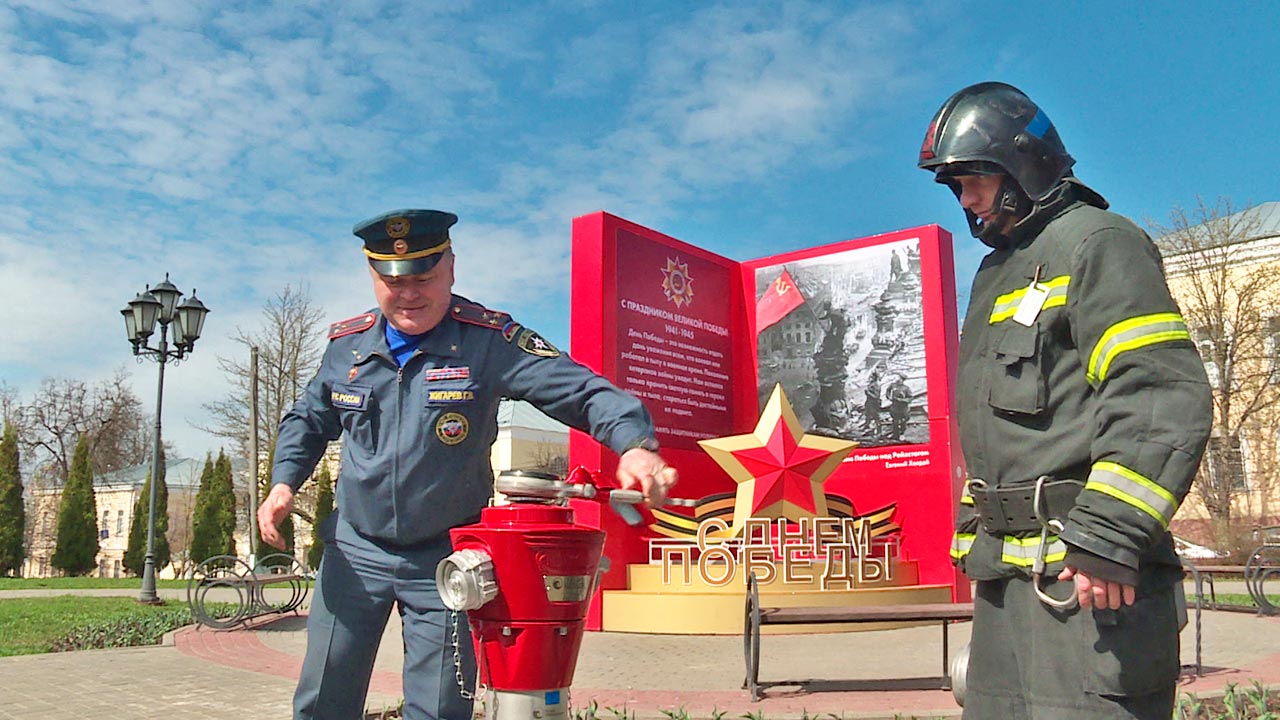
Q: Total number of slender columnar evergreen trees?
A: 7